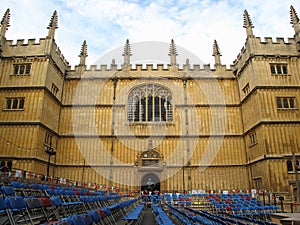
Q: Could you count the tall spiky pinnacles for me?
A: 8